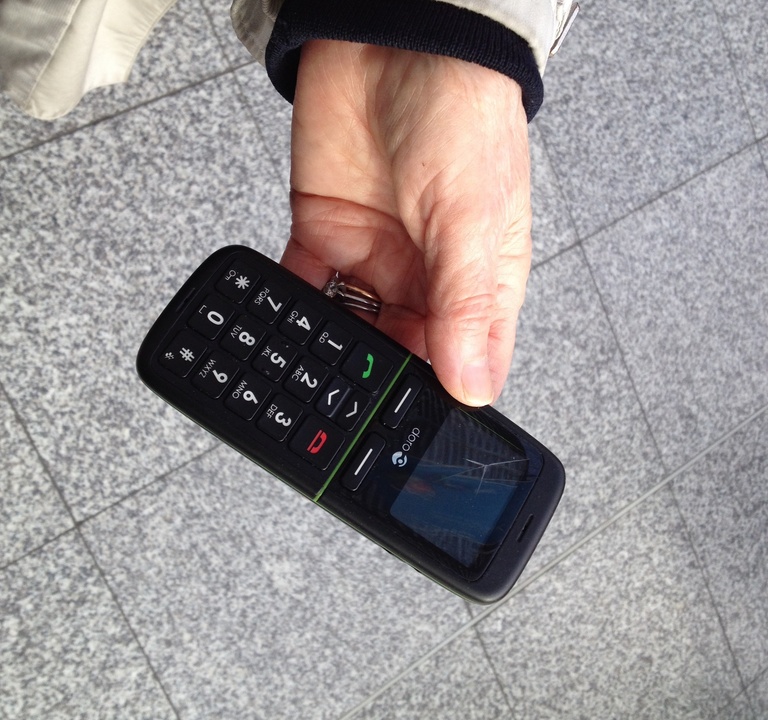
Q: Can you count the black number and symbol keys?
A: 12